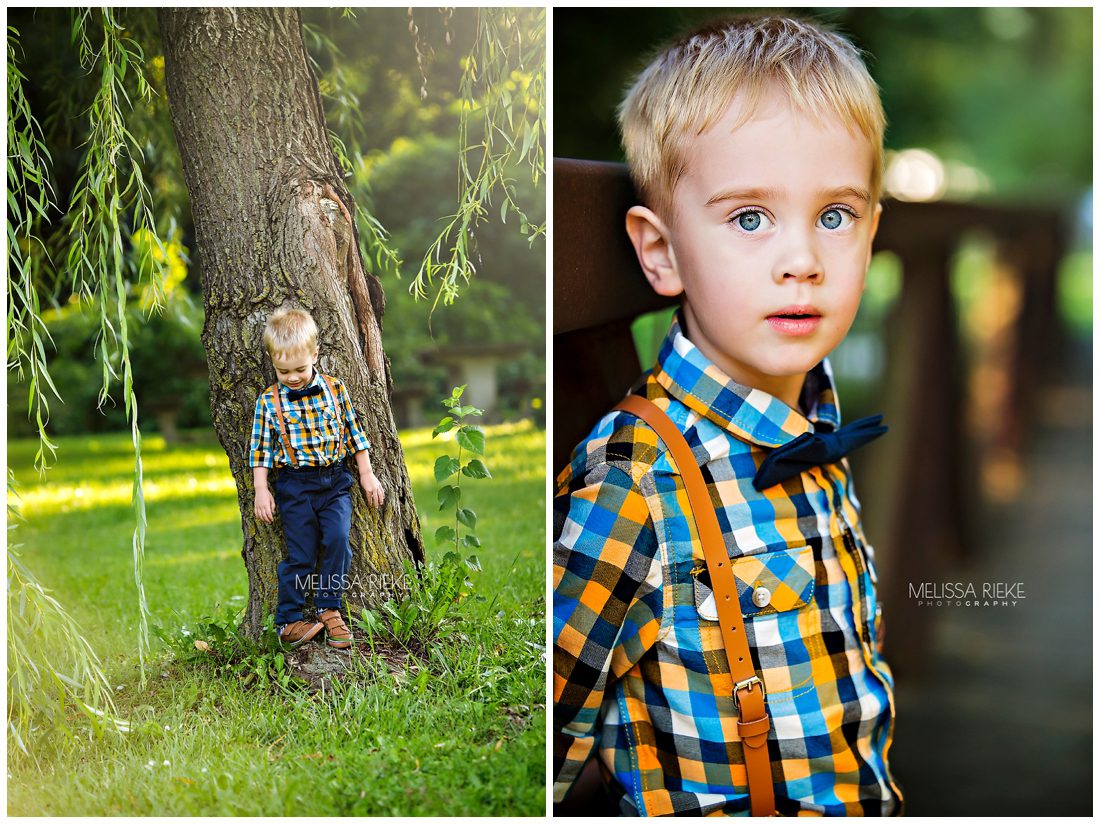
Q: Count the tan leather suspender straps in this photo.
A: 3